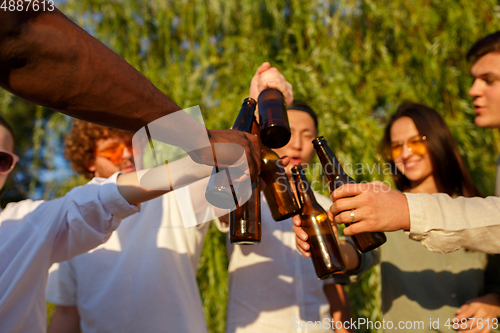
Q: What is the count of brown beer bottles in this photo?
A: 6